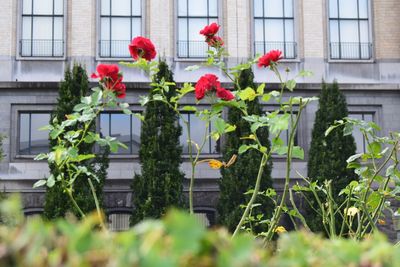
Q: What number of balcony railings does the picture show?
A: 5